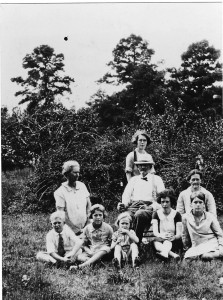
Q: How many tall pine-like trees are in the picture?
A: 3